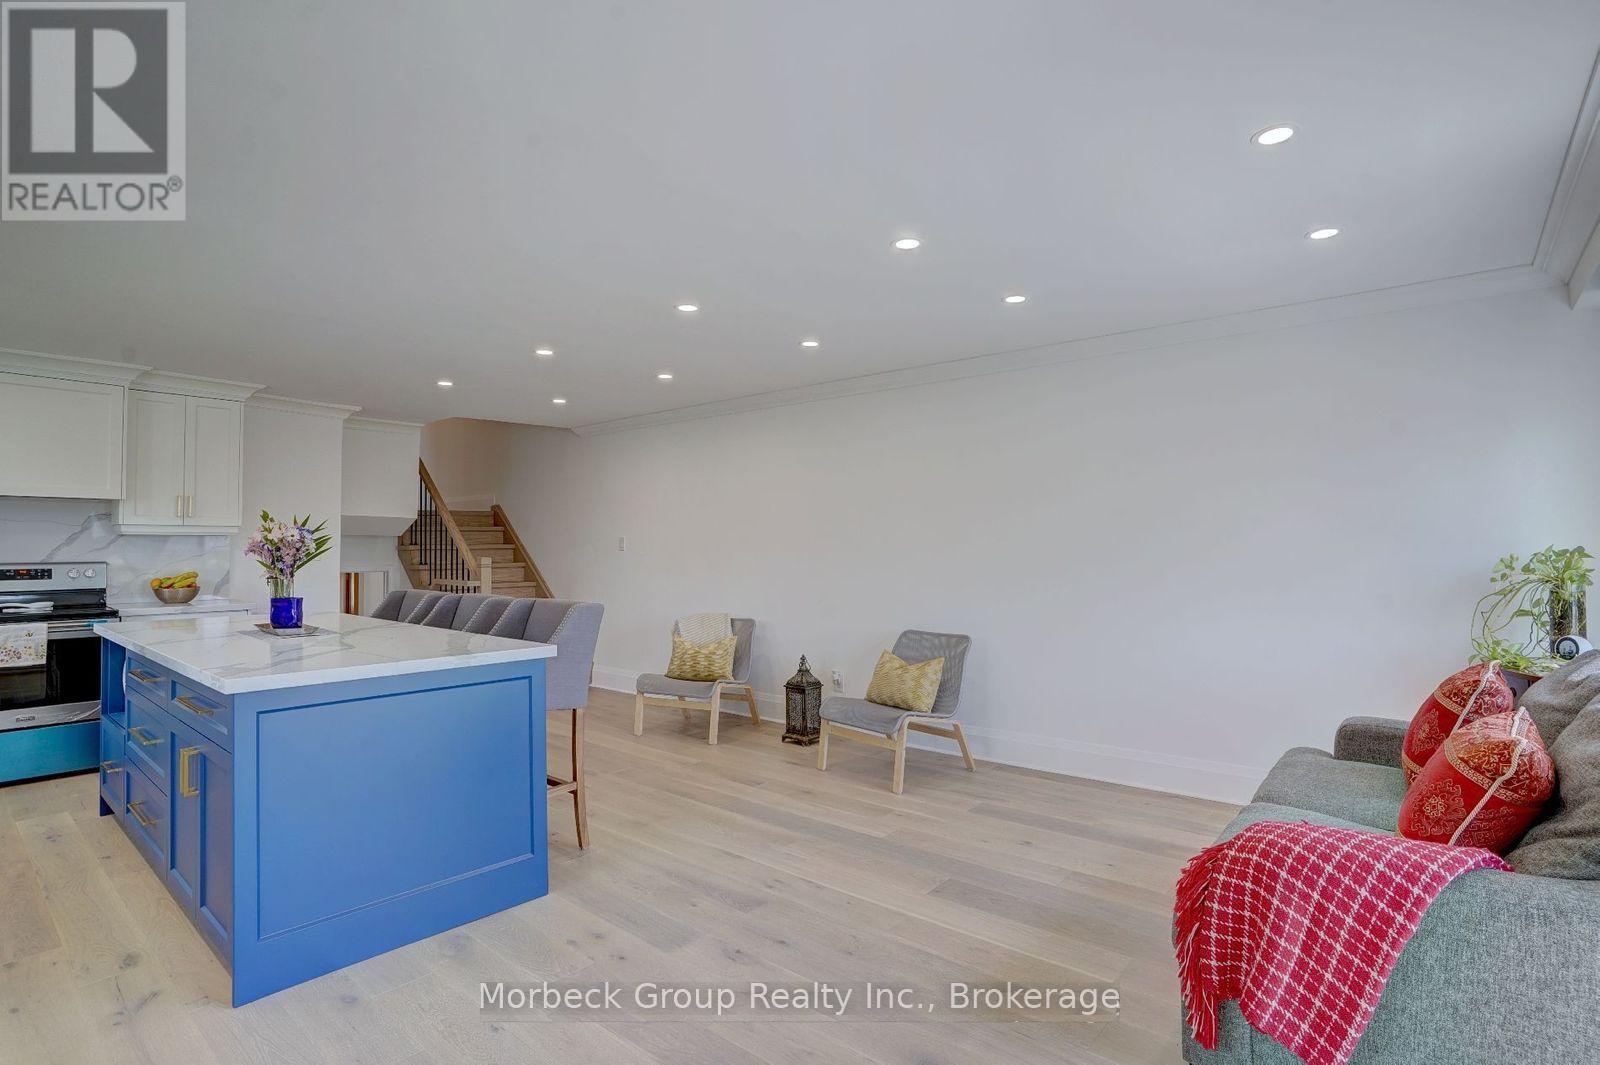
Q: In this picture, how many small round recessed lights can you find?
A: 10